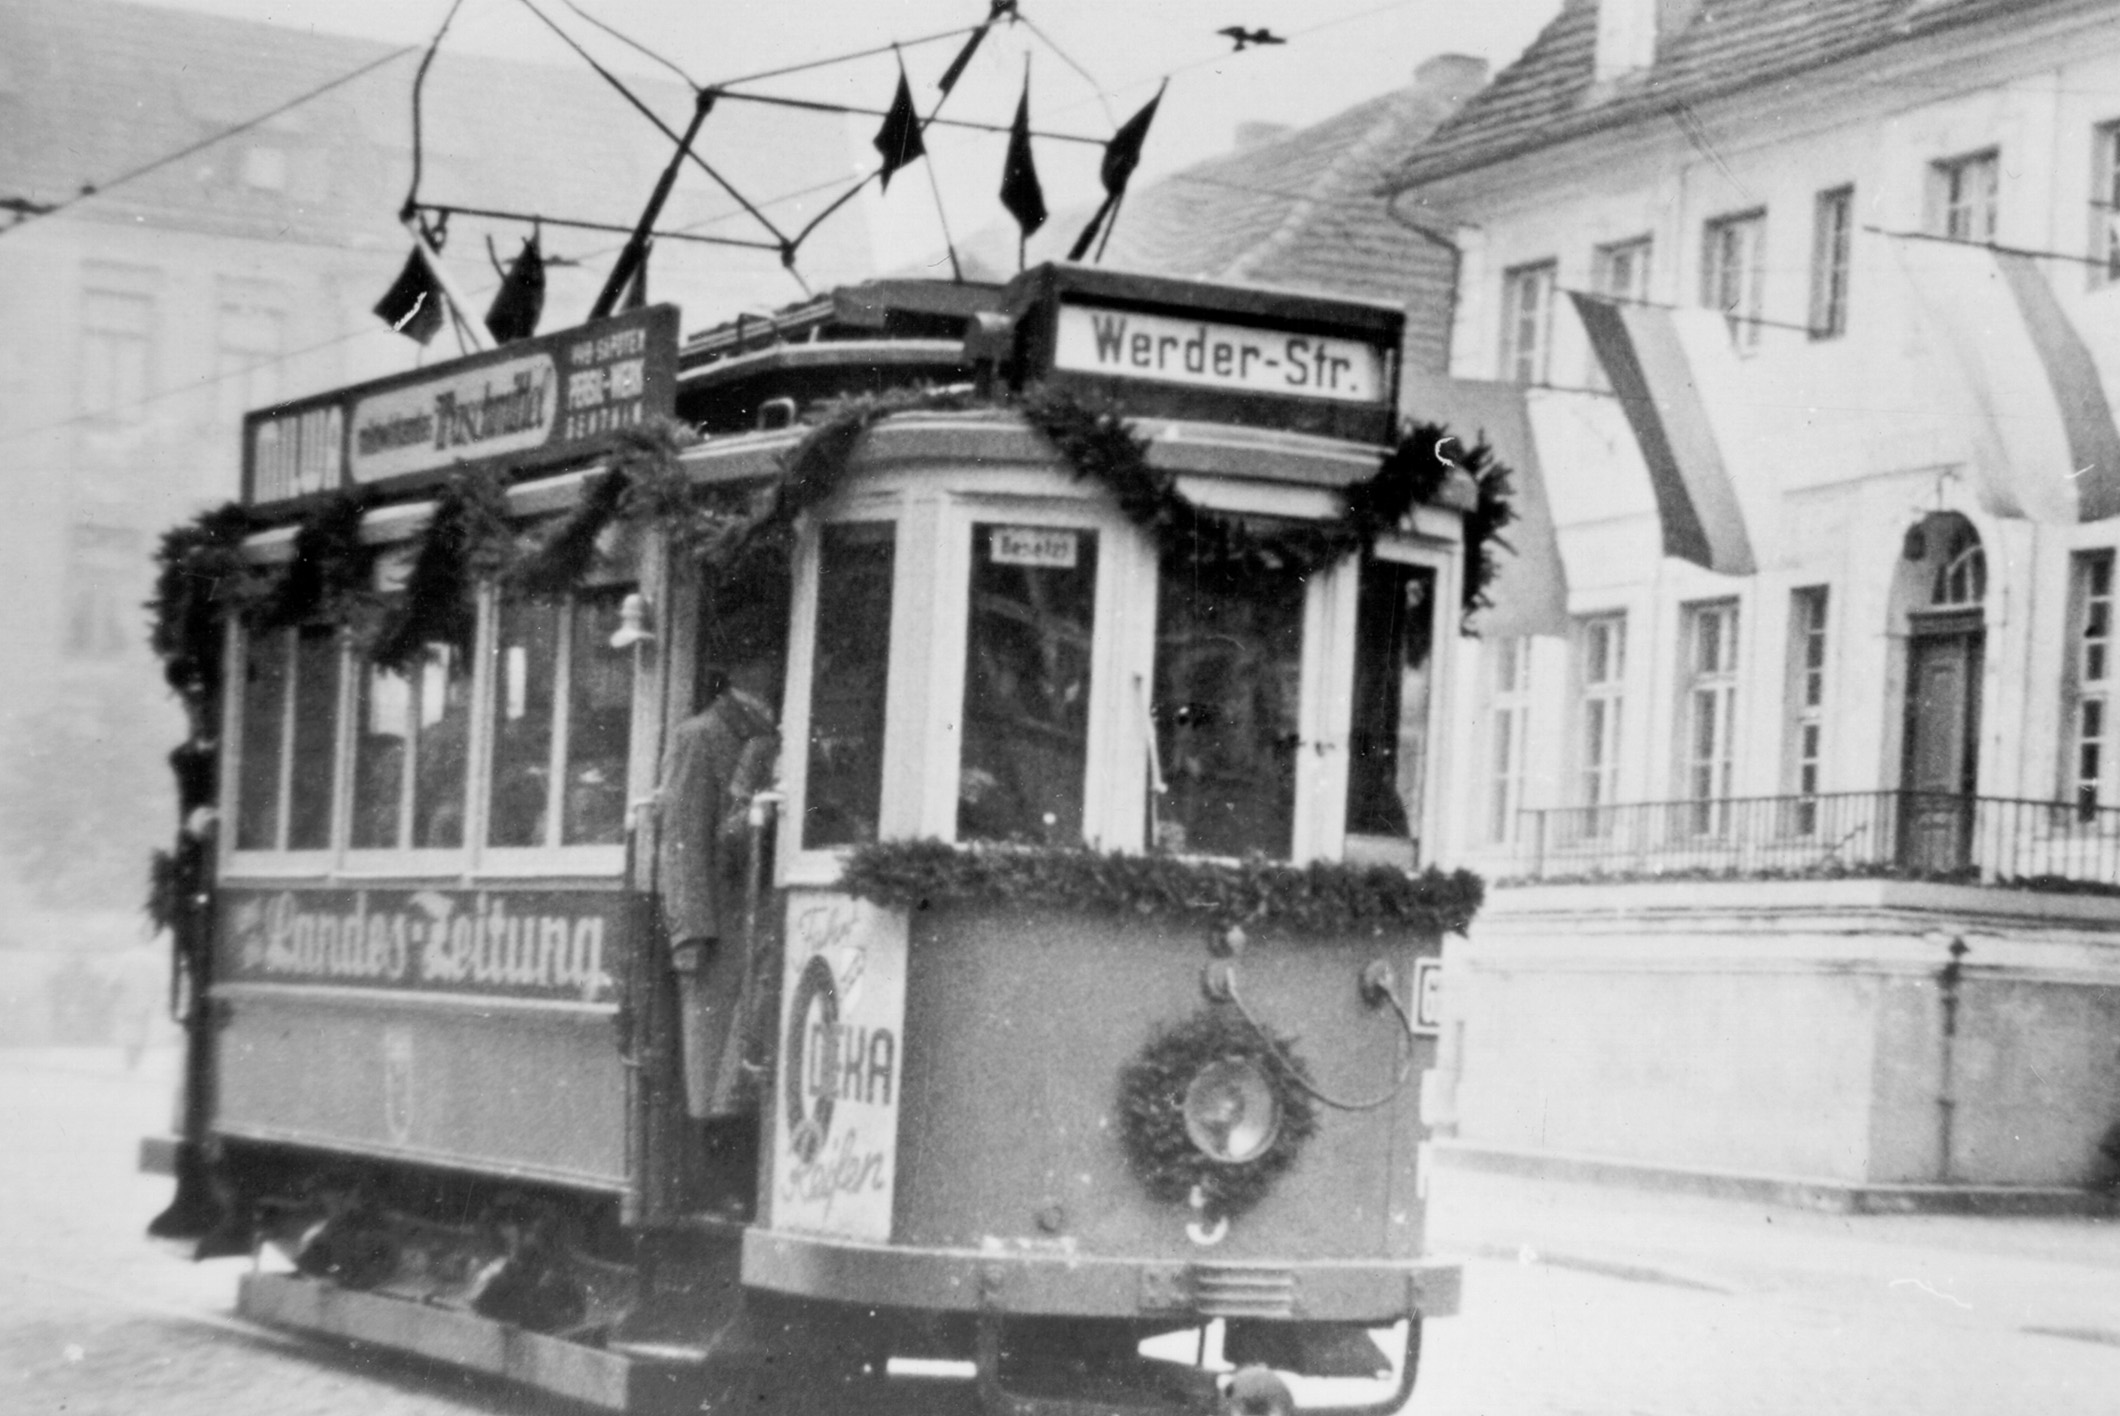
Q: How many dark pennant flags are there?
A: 5